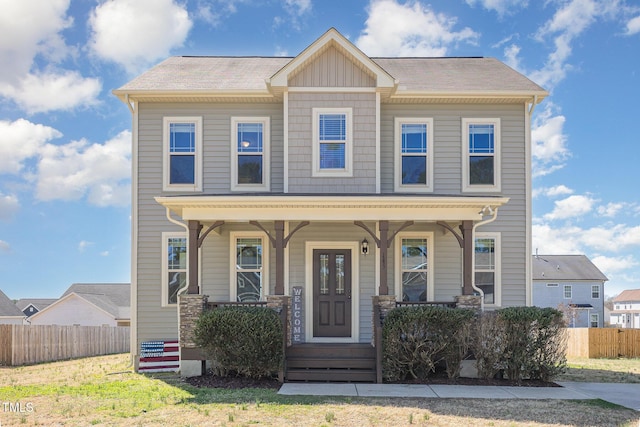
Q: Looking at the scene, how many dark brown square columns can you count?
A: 4